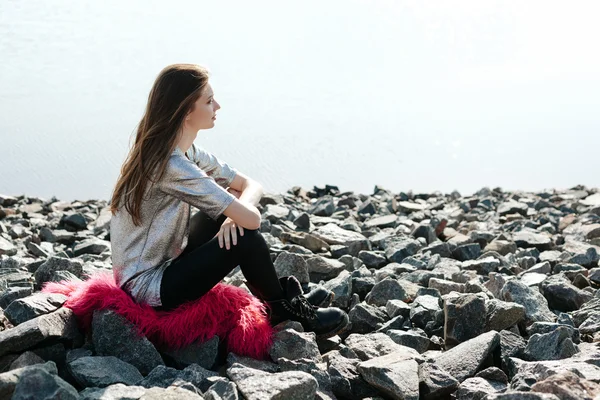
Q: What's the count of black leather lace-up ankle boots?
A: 2